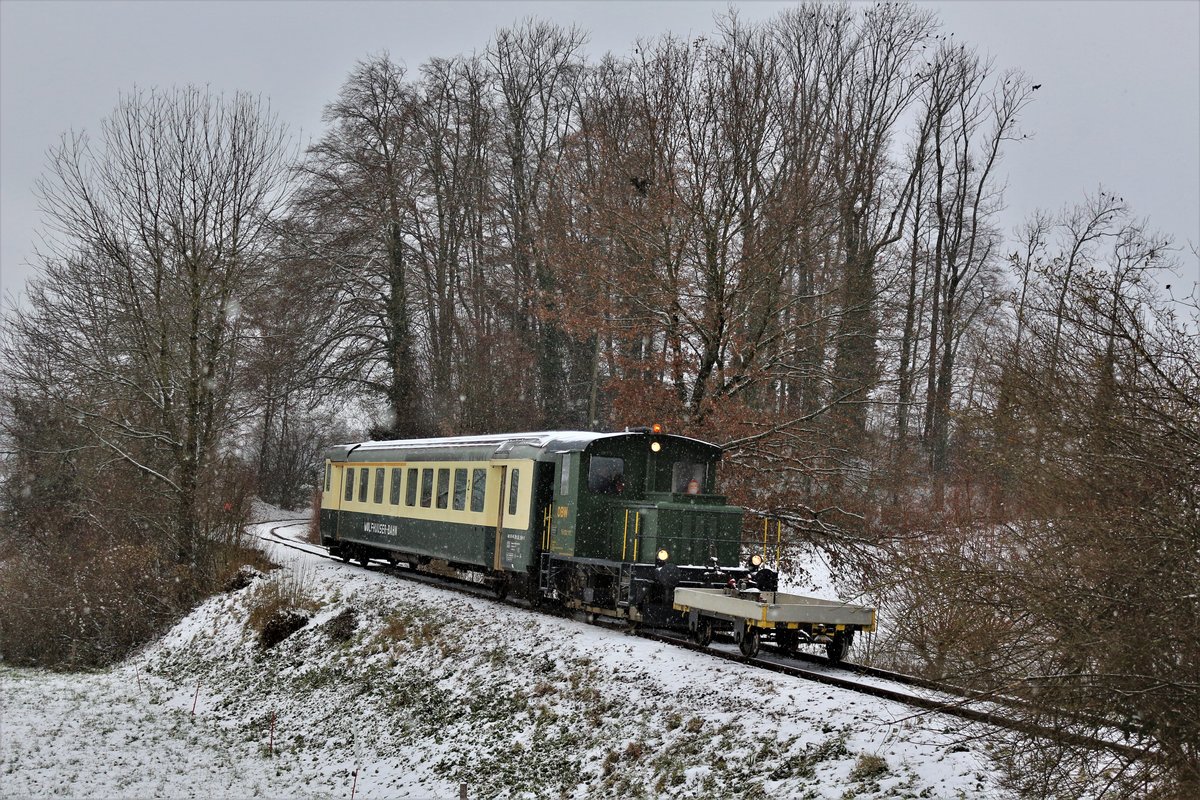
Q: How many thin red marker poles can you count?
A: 4